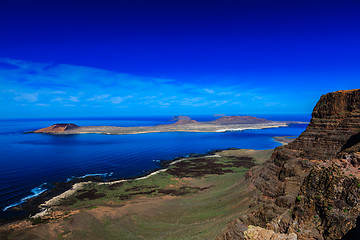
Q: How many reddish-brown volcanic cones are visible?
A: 3